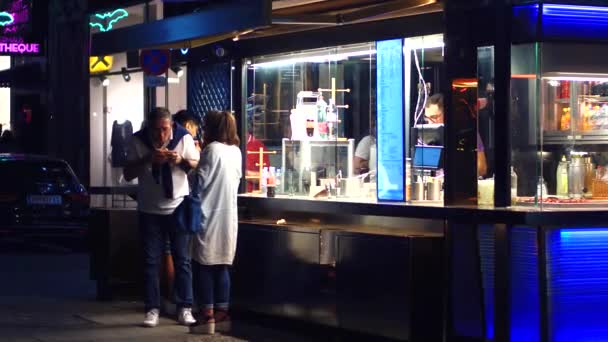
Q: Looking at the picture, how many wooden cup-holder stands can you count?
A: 2